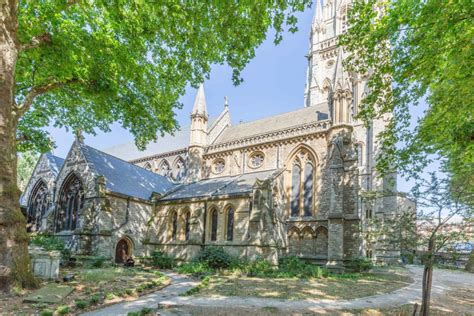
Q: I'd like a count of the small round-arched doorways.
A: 1